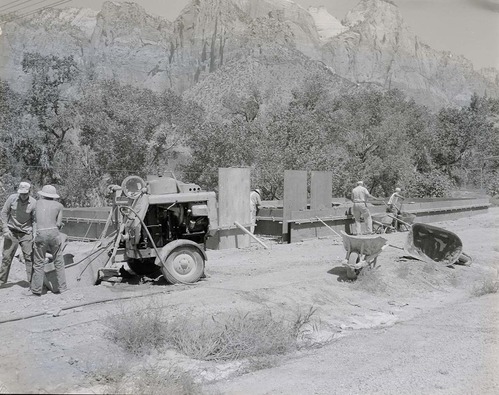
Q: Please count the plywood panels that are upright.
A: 3